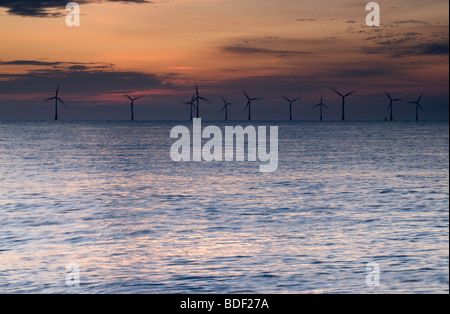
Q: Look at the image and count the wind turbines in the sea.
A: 11